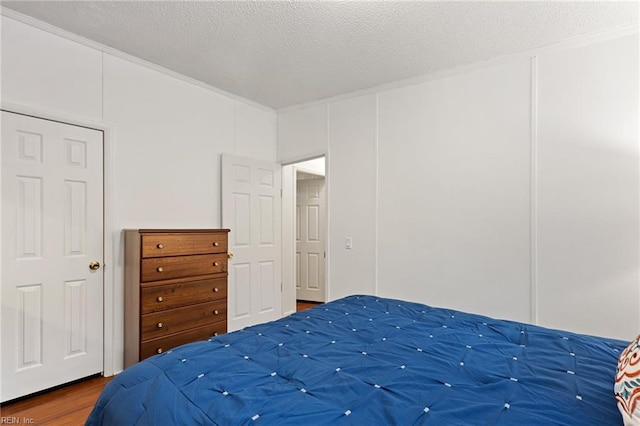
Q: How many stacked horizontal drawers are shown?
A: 5